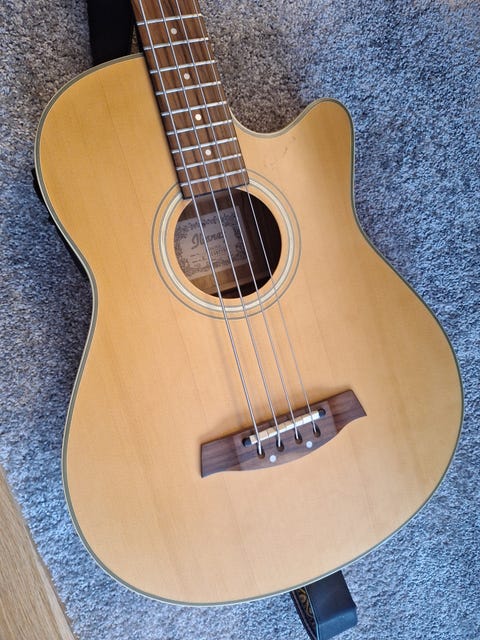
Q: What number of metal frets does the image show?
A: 9